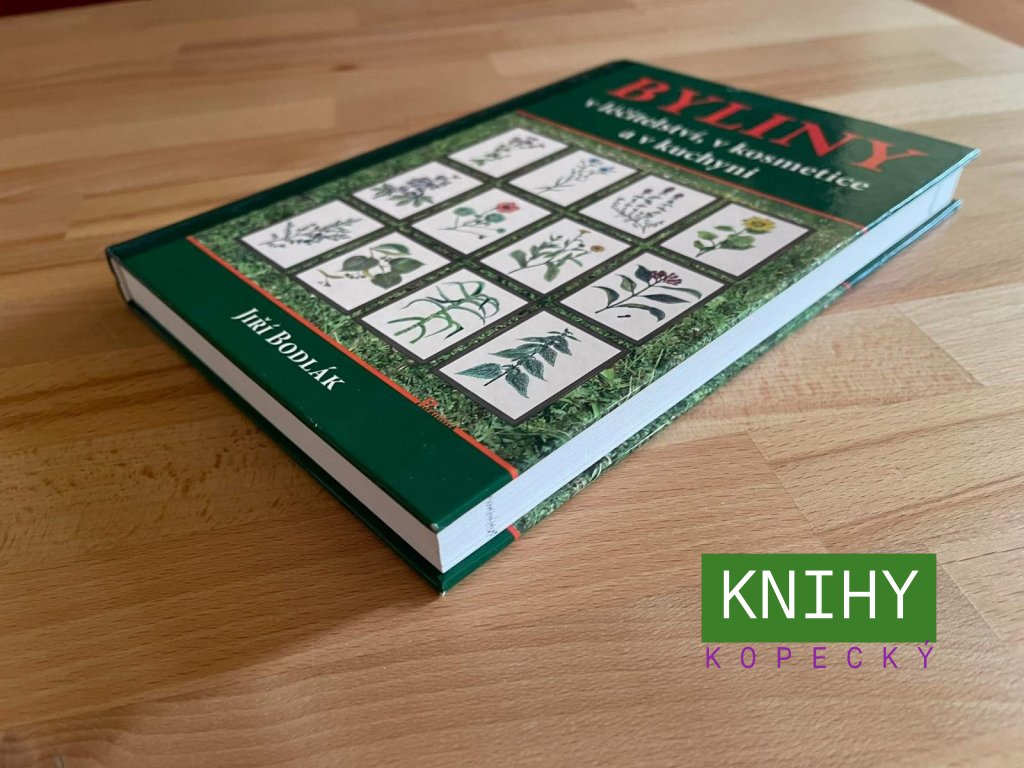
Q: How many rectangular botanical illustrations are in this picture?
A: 12